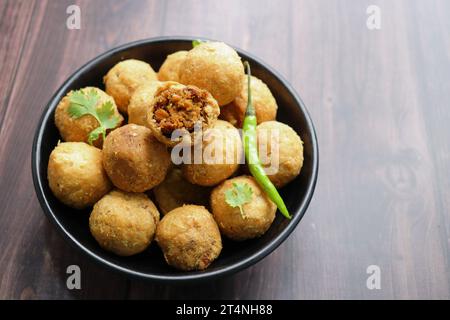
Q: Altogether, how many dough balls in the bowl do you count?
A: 15